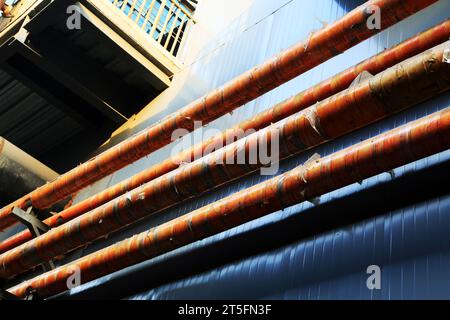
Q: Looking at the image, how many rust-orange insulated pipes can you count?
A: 4